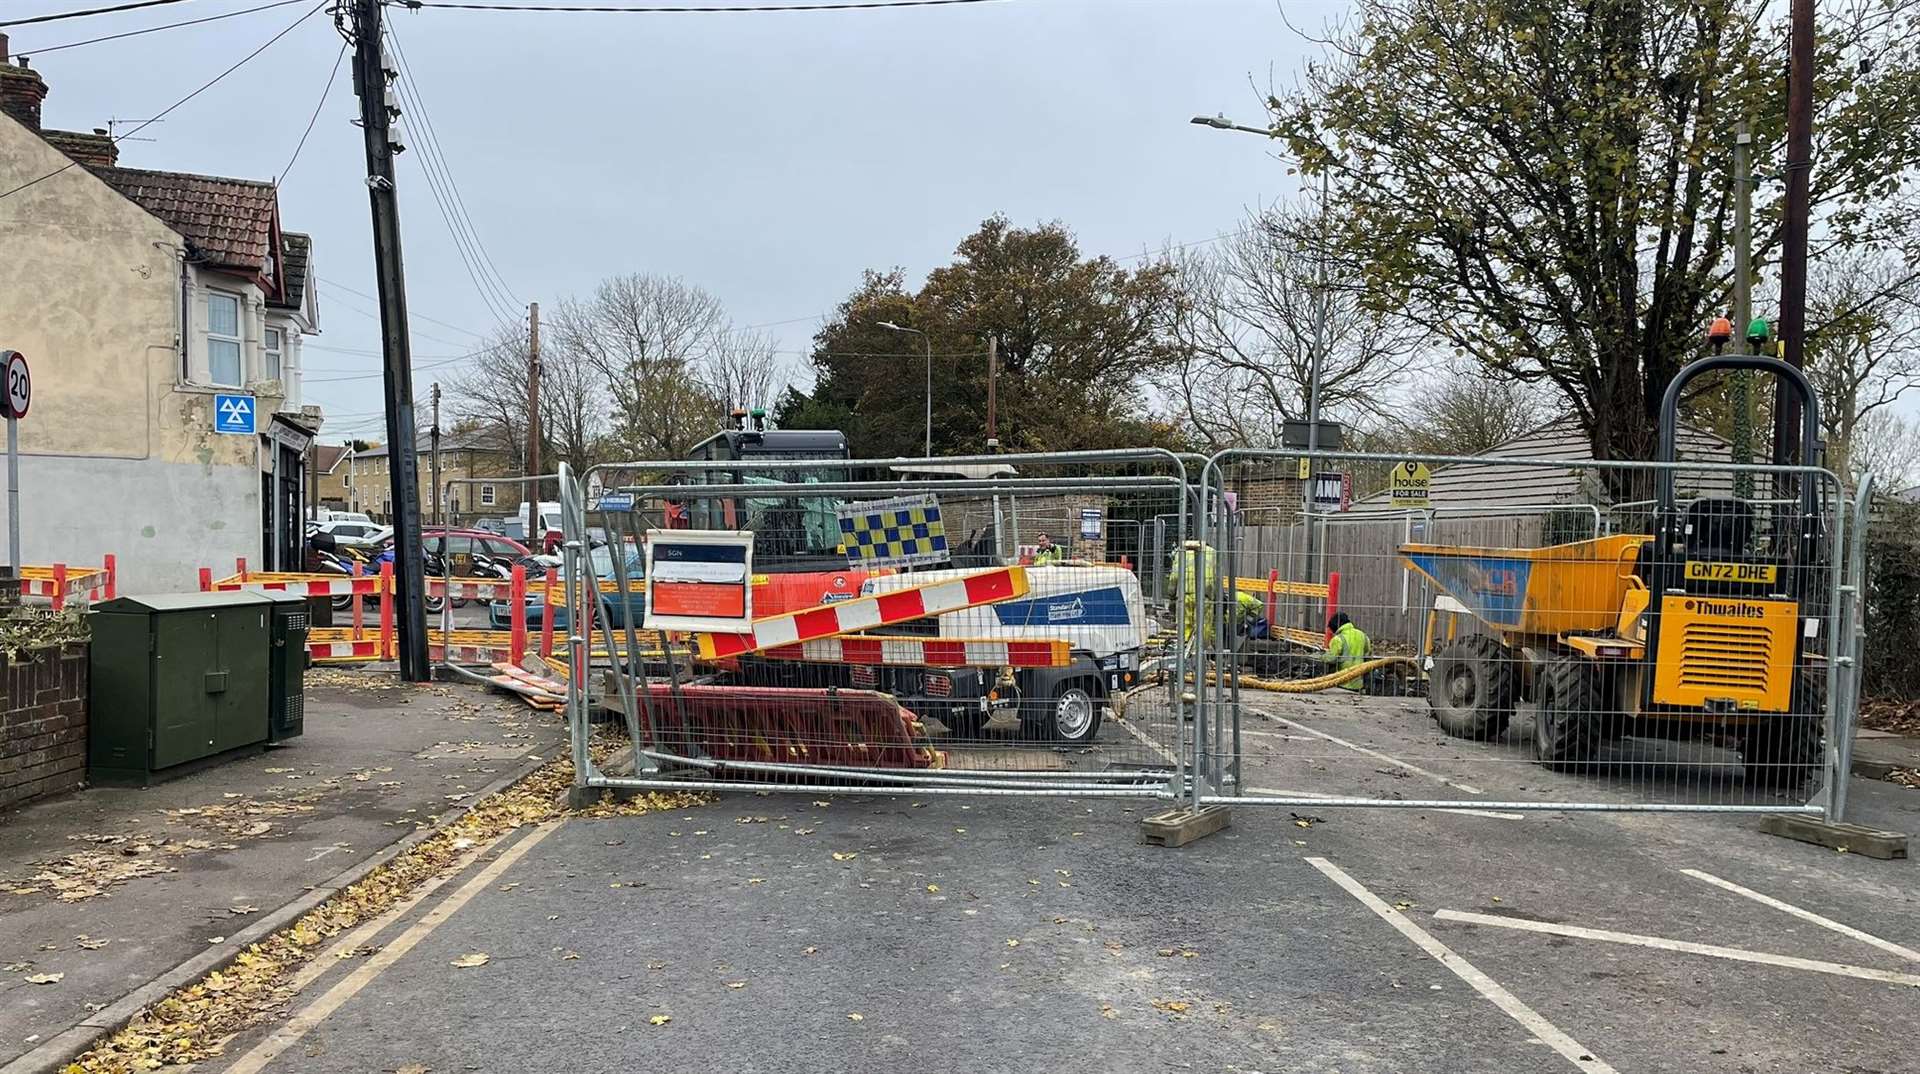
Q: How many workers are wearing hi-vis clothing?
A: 4